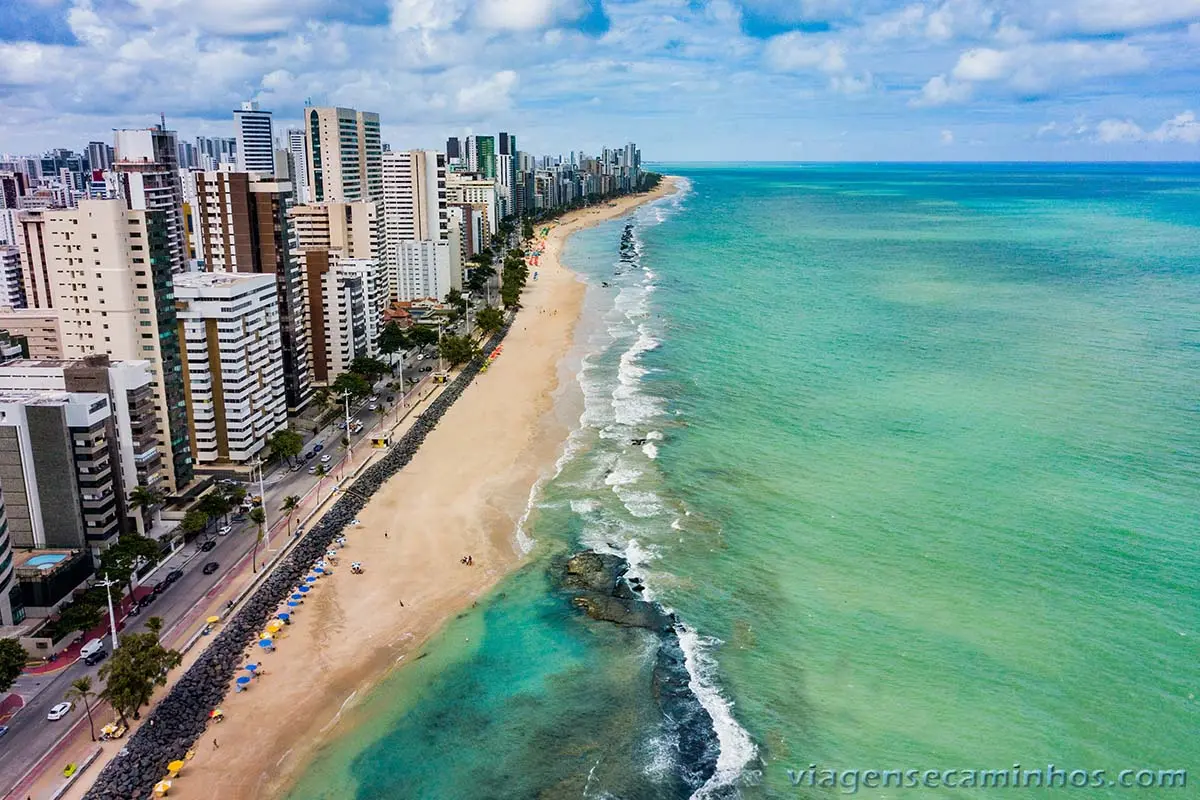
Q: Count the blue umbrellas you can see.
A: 9